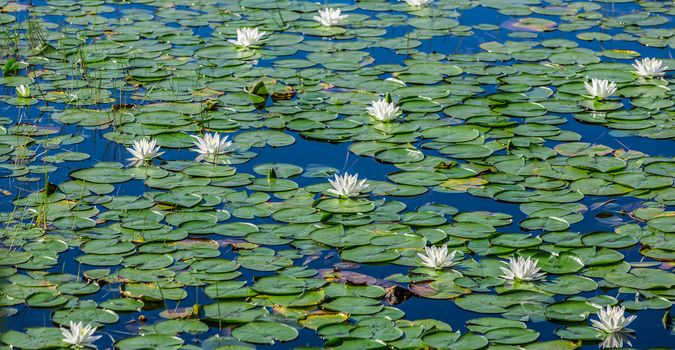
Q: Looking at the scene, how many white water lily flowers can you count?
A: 14